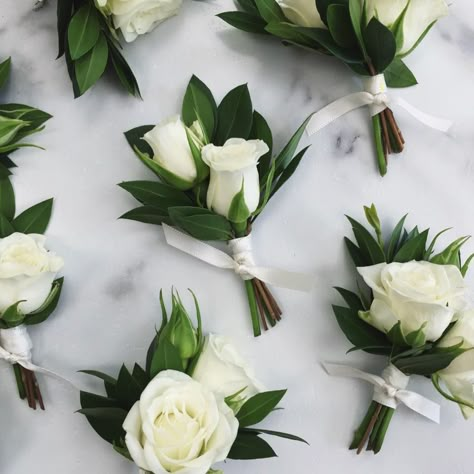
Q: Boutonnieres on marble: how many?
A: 7